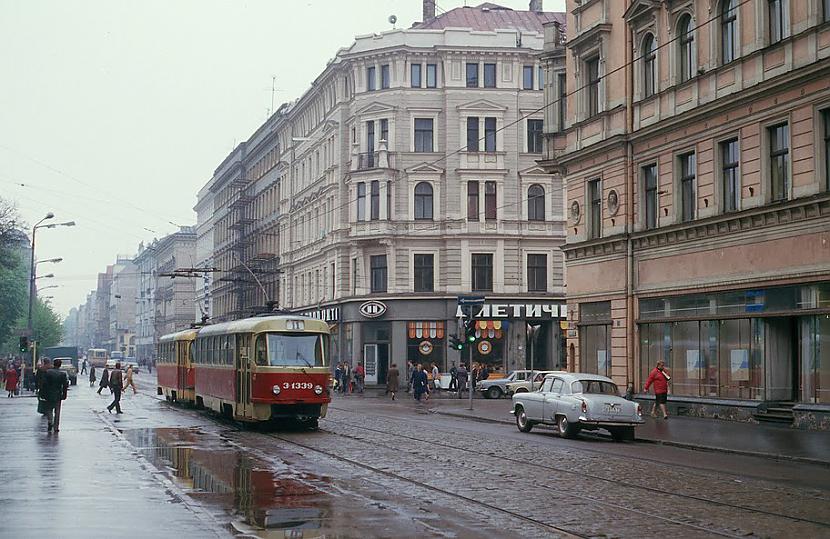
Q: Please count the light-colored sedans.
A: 3